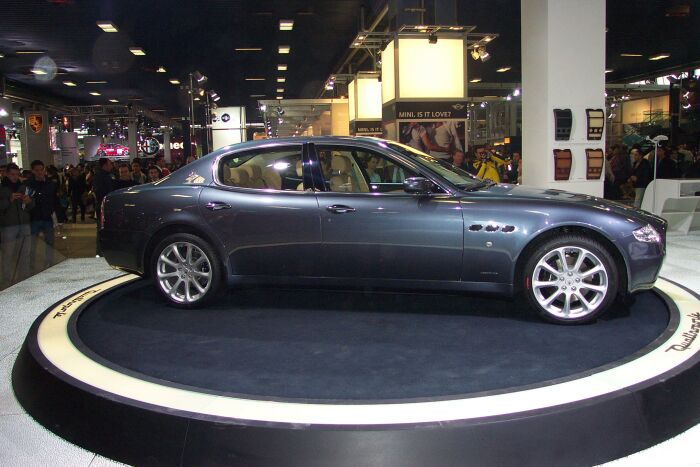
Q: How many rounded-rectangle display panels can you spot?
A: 4